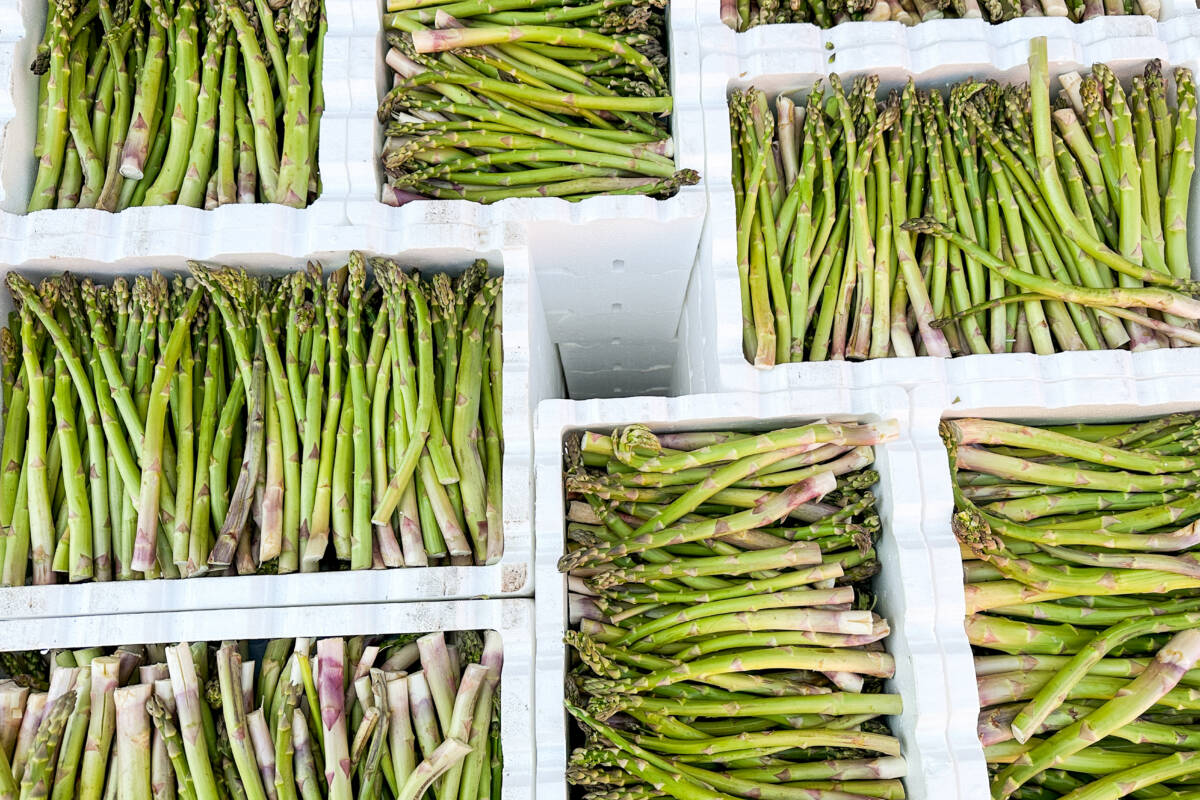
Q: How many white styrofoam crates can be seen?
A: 8